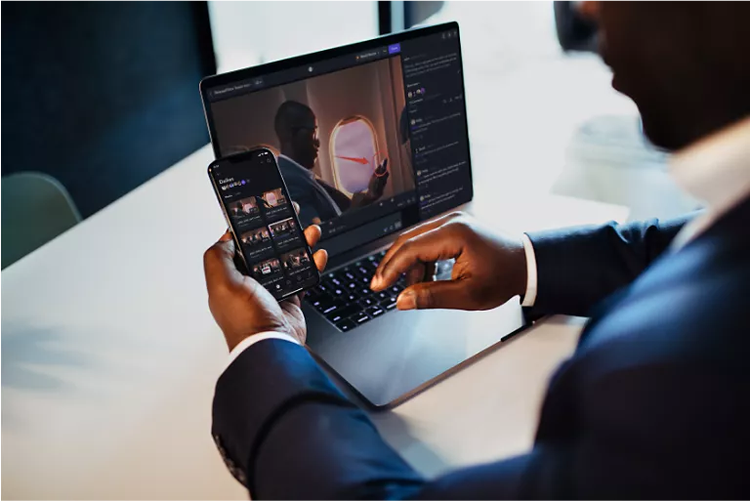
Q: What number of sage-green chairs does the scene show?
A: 1